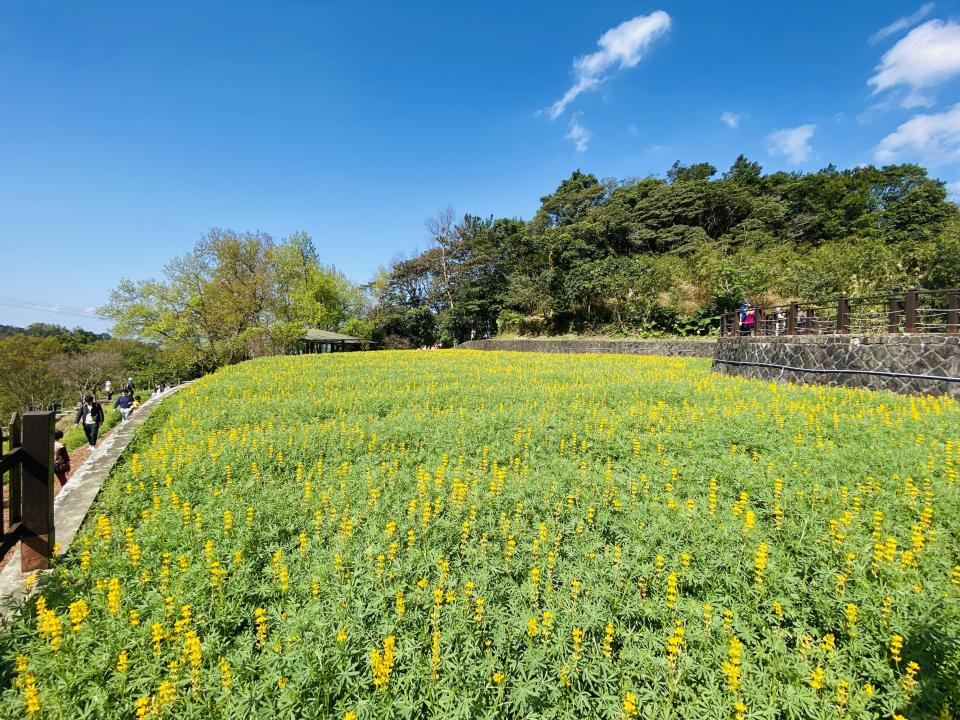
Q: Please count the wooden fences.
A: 2